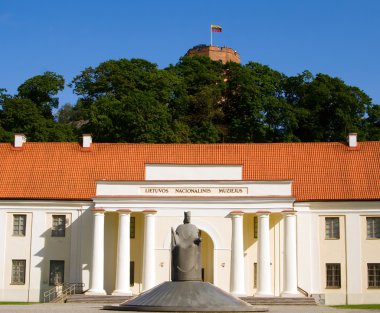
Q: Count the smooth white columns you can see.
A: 6